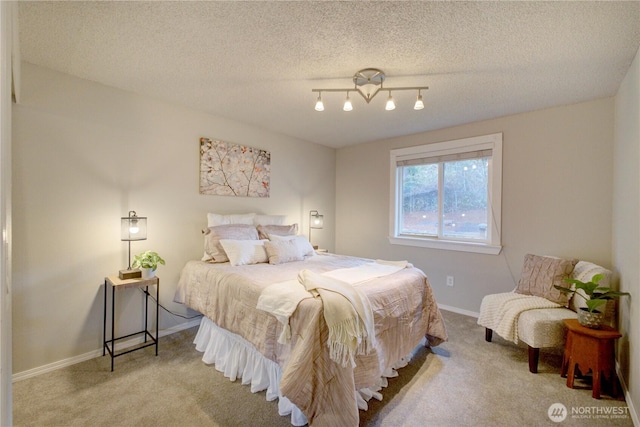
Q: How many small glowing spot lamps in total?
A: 4